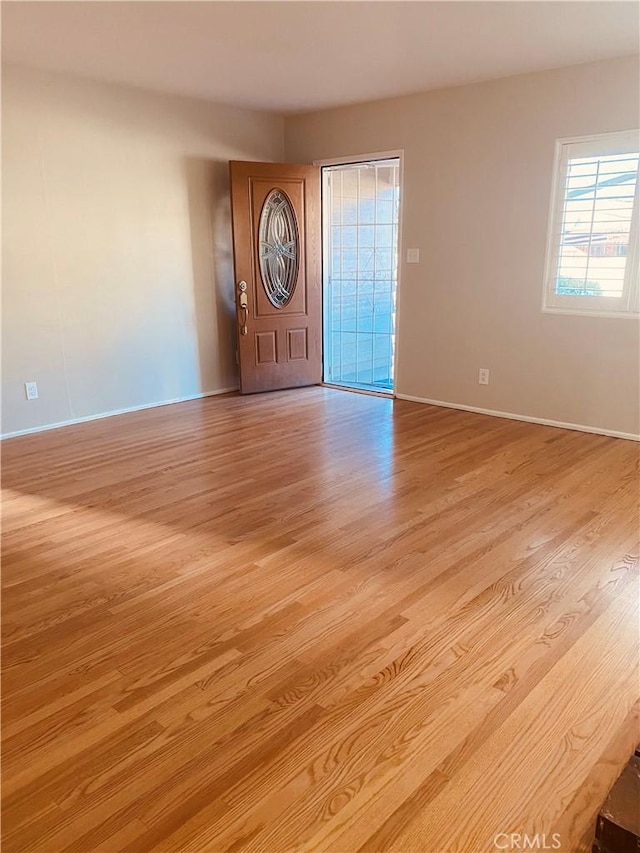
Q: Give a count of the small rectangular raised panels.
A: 2